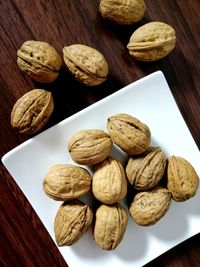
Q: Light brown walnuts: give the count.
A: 14